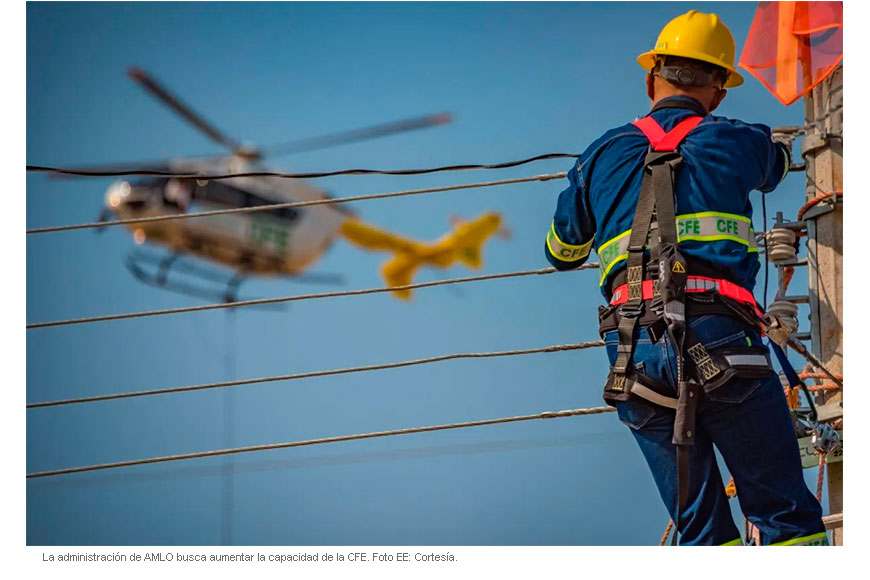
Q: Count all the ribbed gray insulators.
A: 2